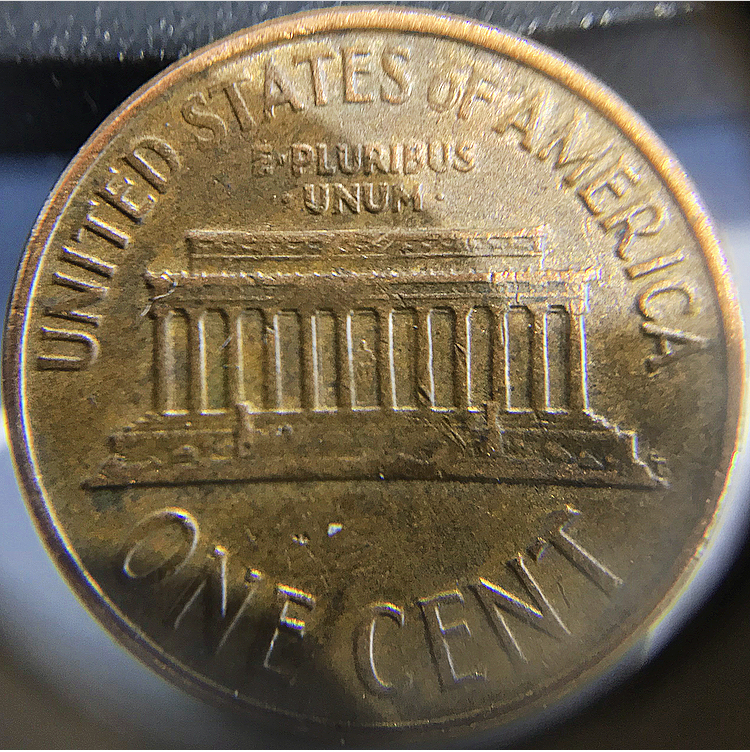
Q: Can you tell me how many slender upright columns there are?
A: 12